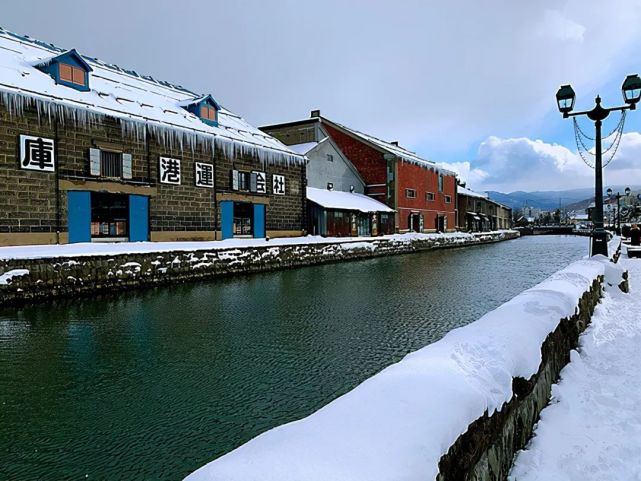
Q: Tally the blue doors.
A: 4